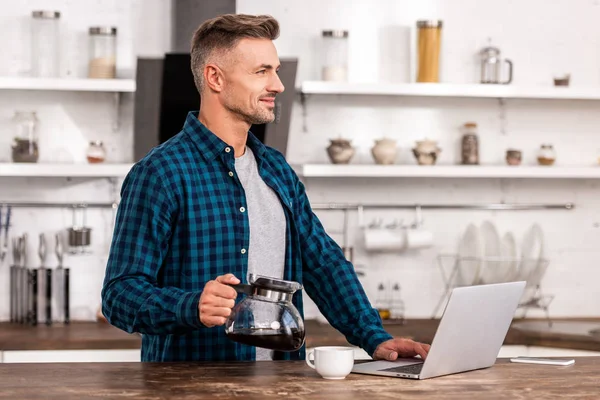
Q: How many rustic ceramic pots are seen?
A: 3